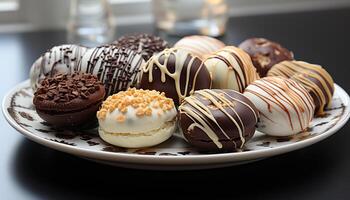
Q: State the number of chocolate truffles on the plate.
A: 12